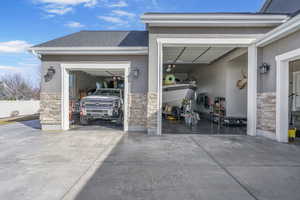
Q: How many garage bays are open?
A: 3